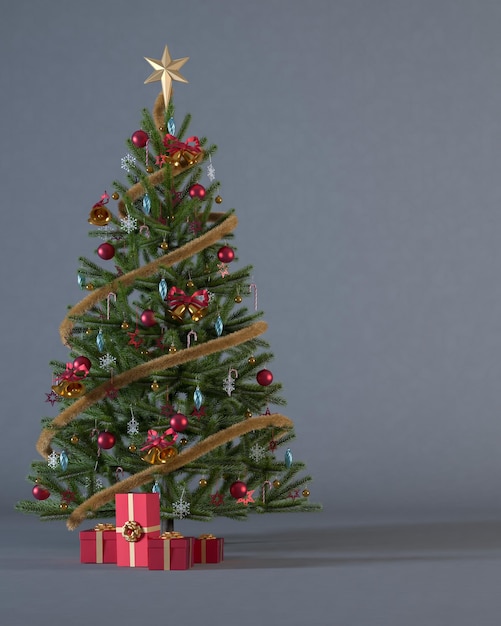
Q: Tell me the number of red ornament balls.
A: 11